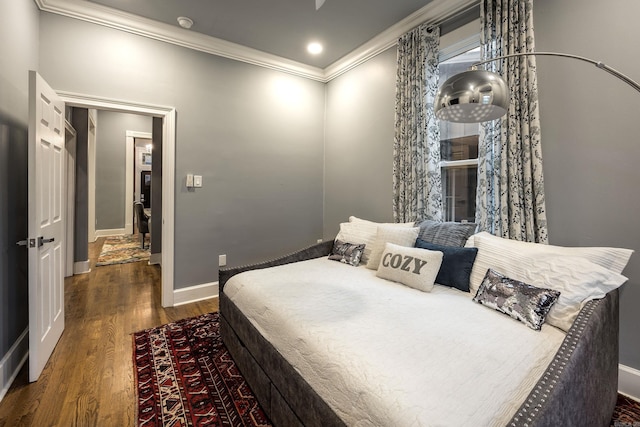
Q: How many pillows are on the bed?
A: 10